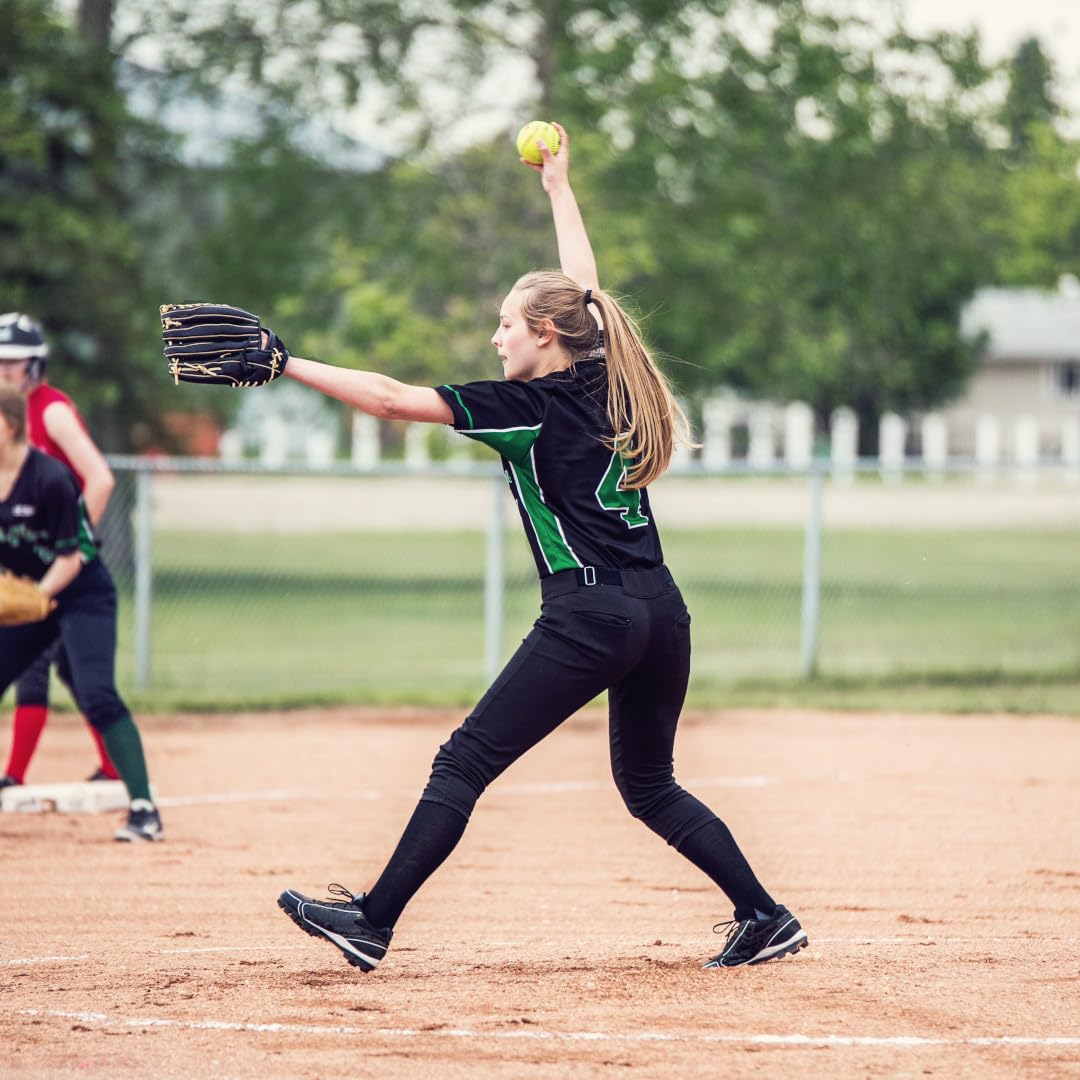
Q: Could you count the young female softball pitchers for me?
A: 1